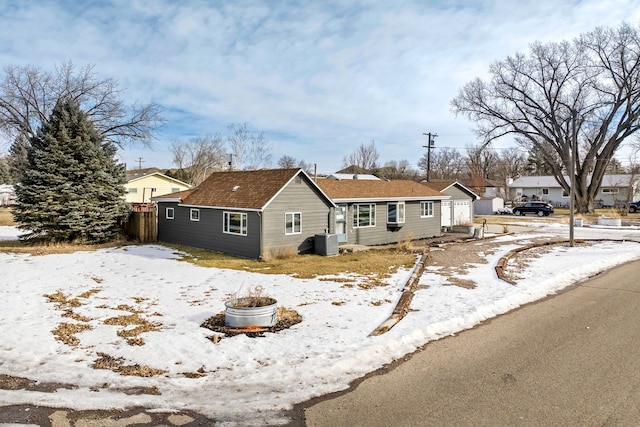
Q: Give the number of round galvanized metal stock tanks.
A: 1